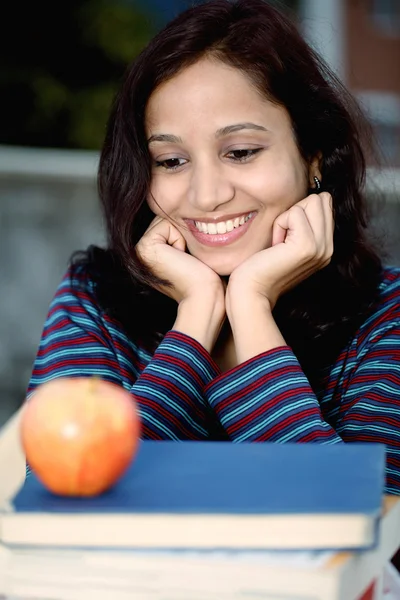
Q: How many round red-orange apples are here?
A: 1